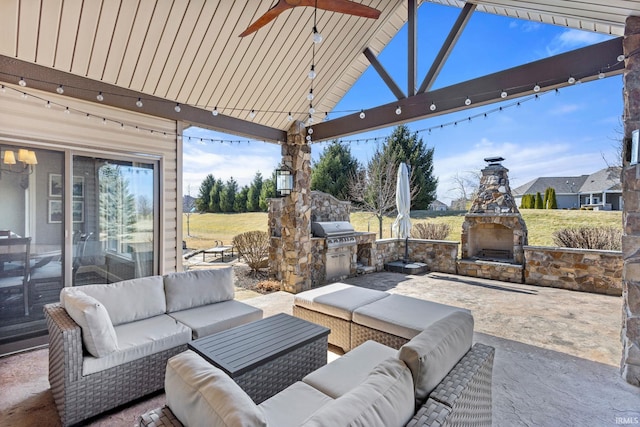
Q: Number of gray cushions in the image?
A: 12